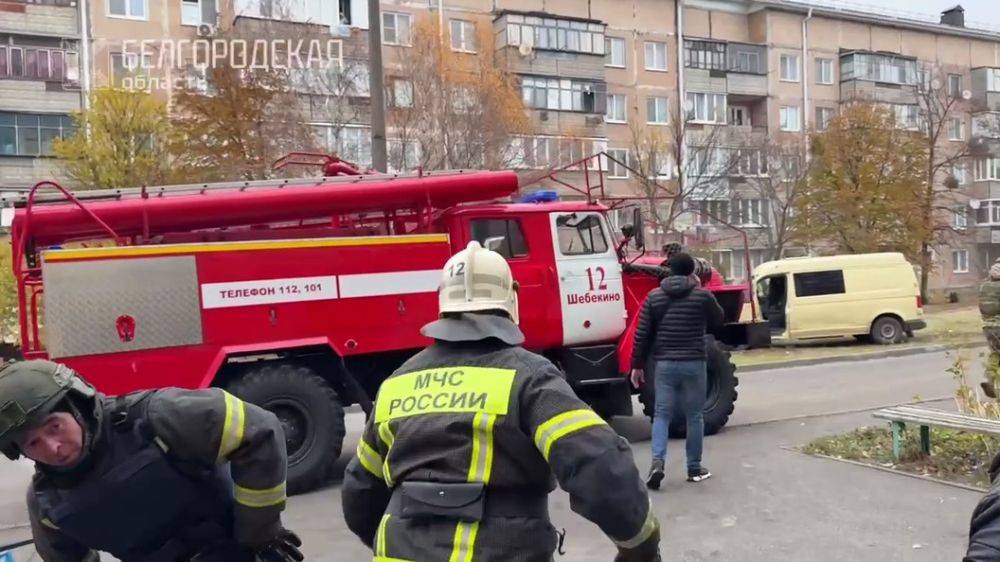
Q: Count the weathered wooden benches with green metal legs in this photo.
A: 1